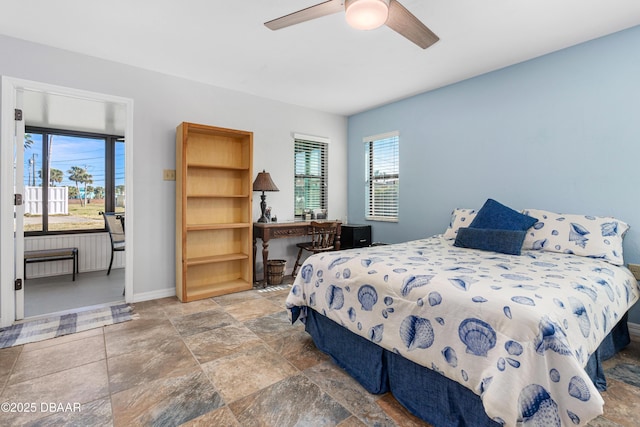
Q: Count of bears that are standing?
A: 0